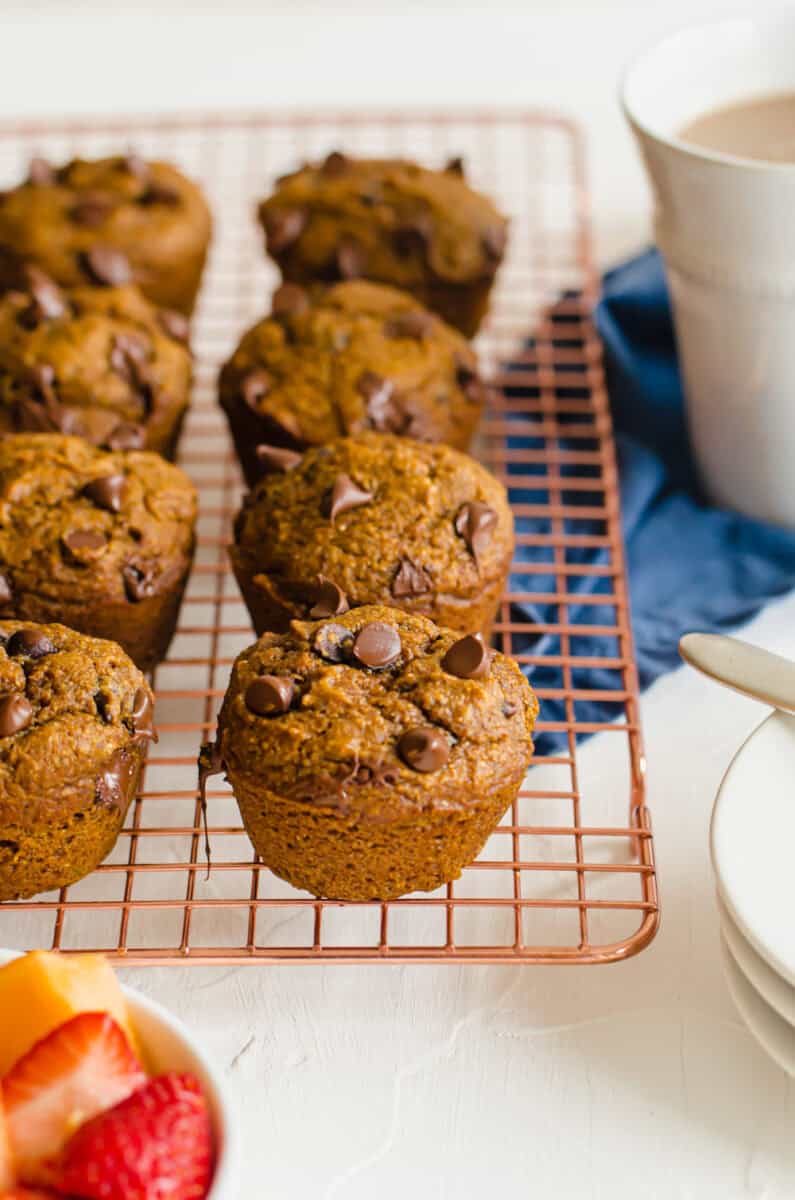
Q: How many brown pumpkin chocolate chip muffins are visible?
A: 8